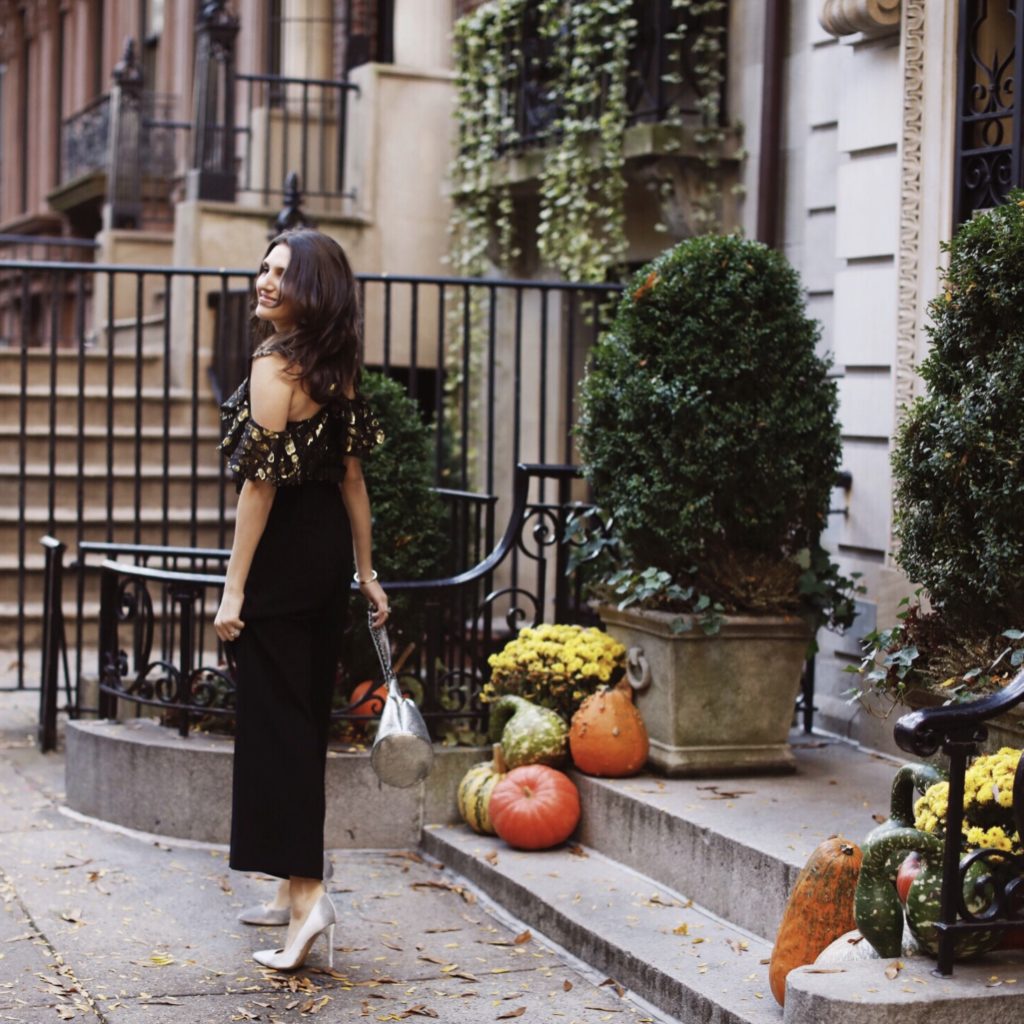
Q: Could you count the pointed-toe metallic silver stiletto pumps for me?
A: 2